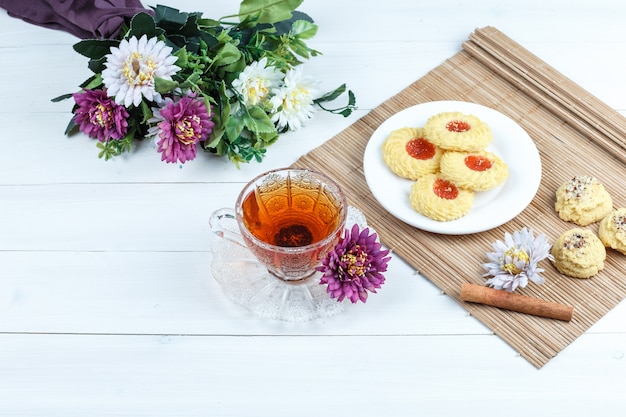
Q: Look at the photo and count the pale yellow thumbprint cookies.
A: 4